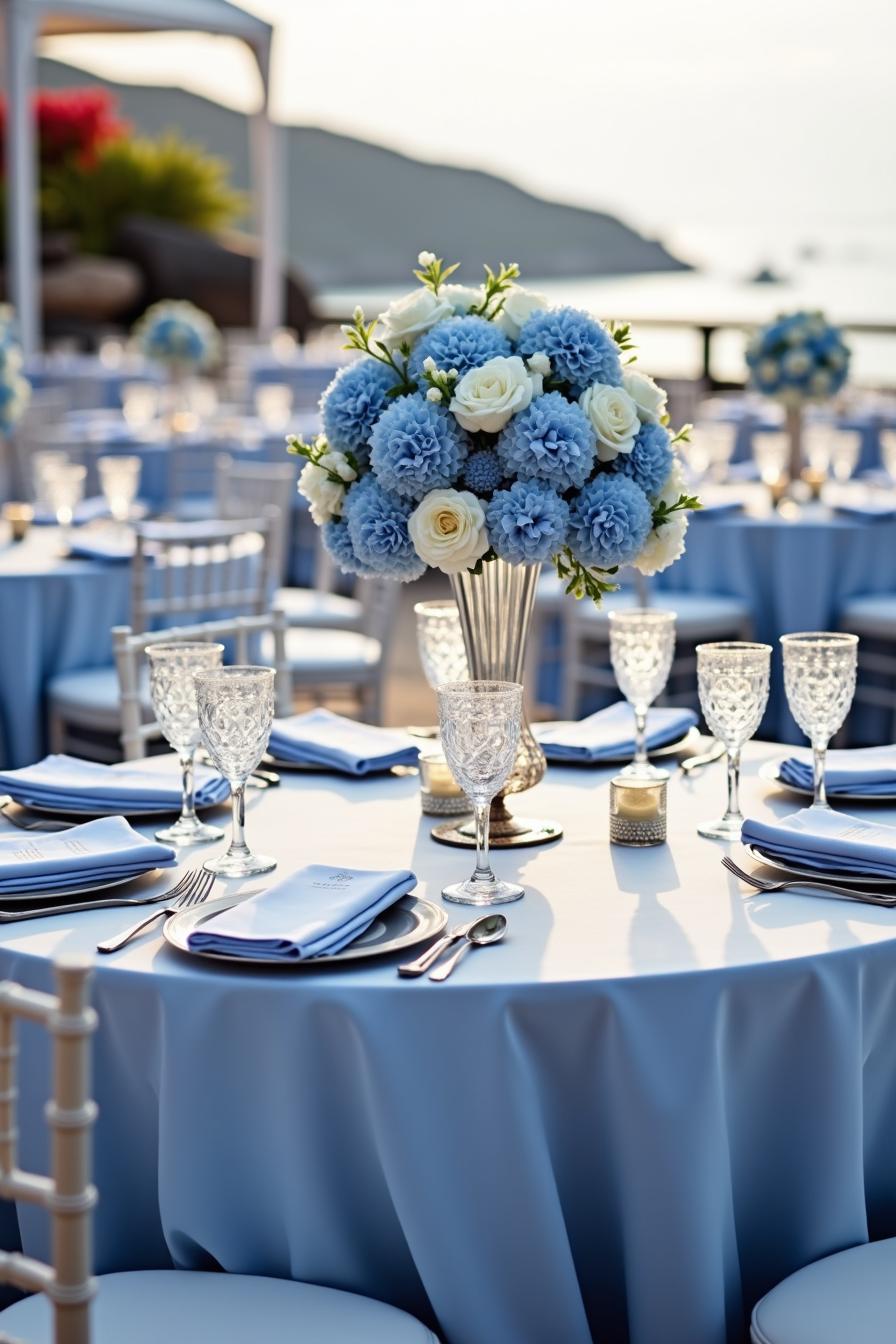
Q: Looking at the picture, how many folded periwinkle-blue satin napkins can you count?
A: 7